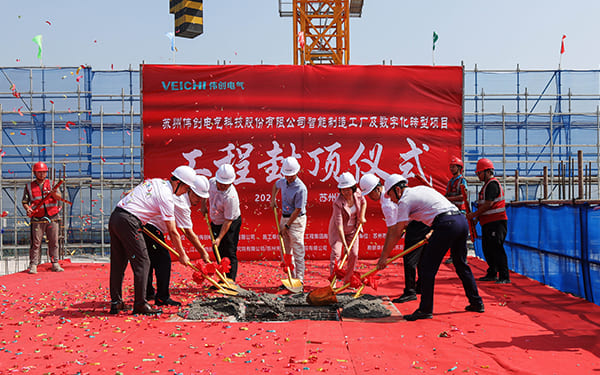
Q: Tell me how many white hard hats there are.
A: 7